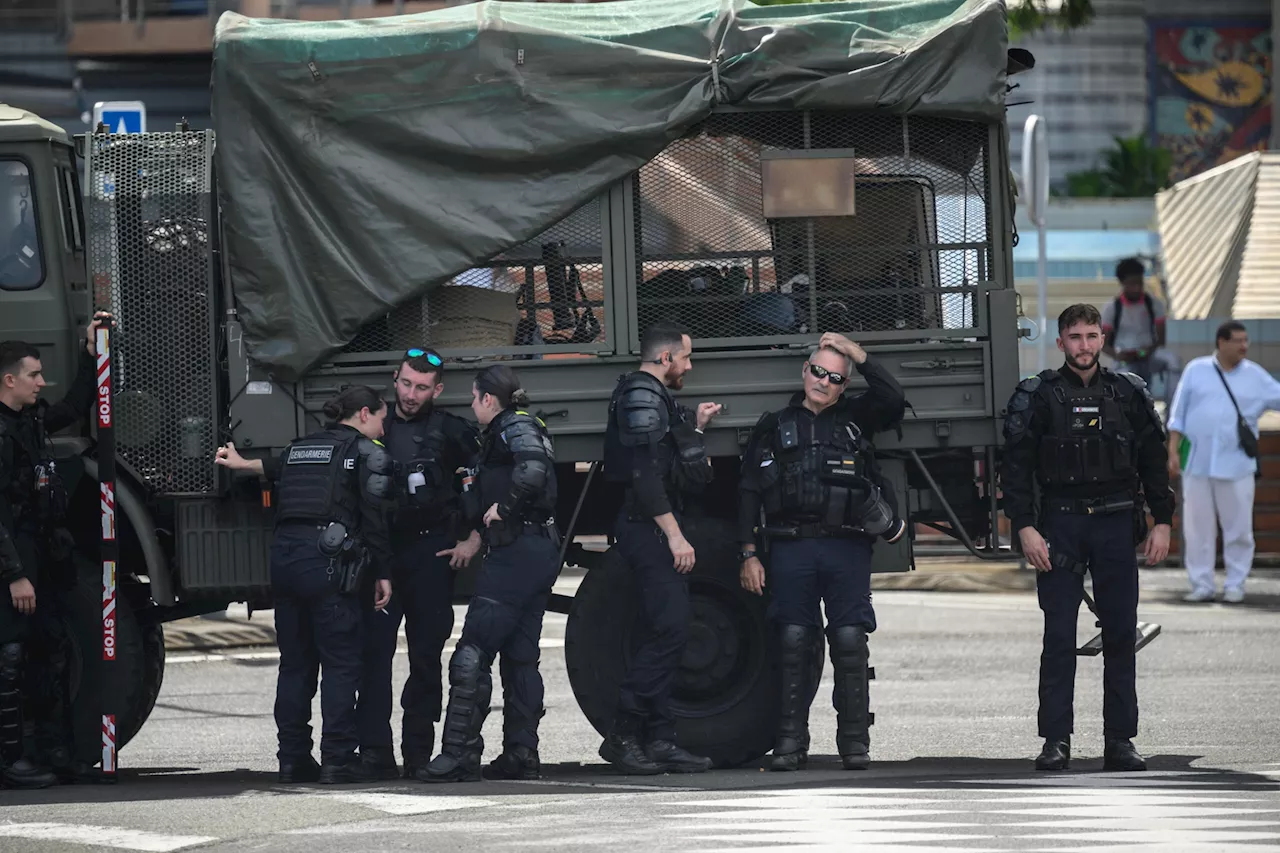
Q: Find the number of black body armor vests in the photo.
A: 7